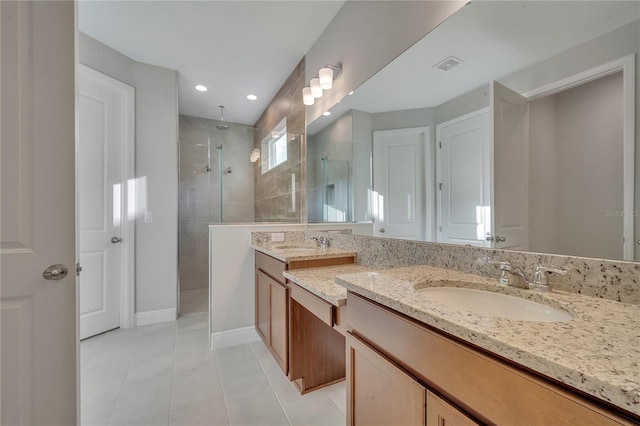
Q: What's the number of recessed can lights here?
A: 2